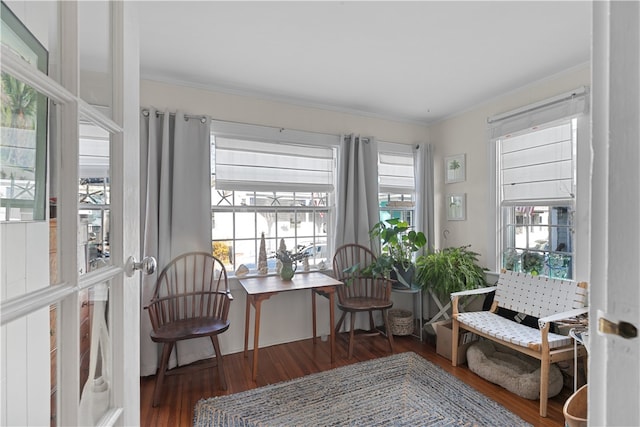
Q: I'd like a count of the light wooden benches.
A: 1